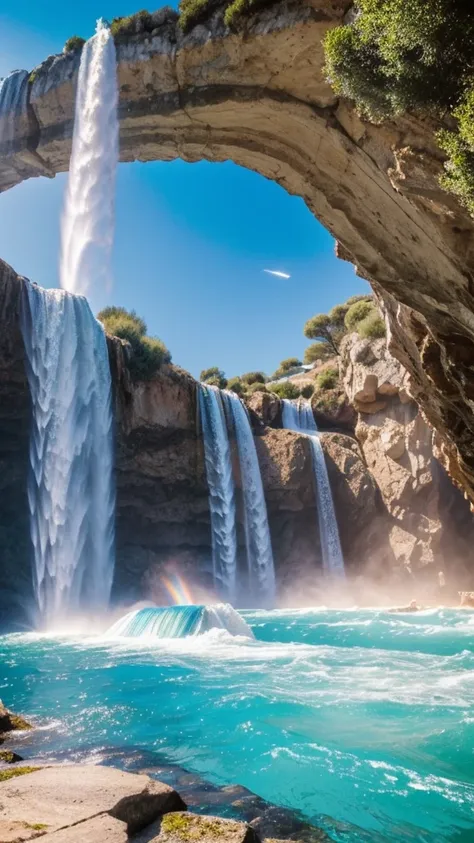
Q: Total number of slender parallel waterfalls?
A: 3